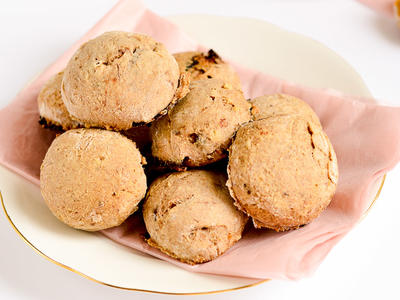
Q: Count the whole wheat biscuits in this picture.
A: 8